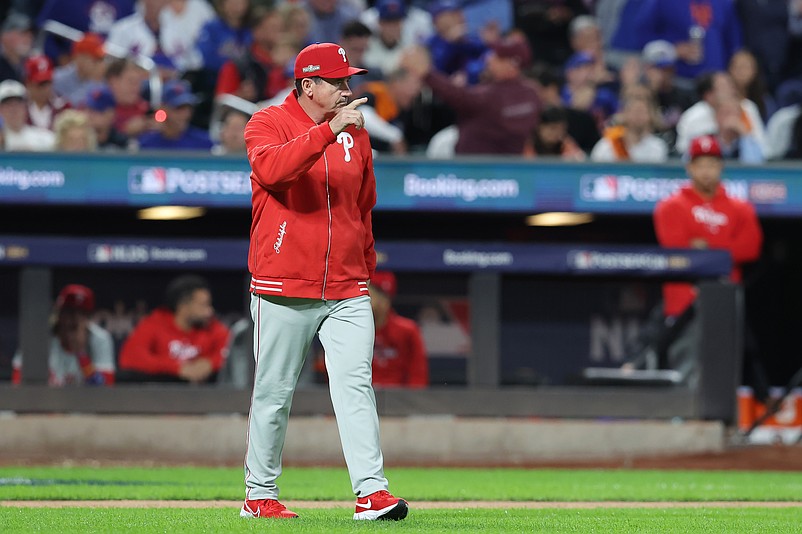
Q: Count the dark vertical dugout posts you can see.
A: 3